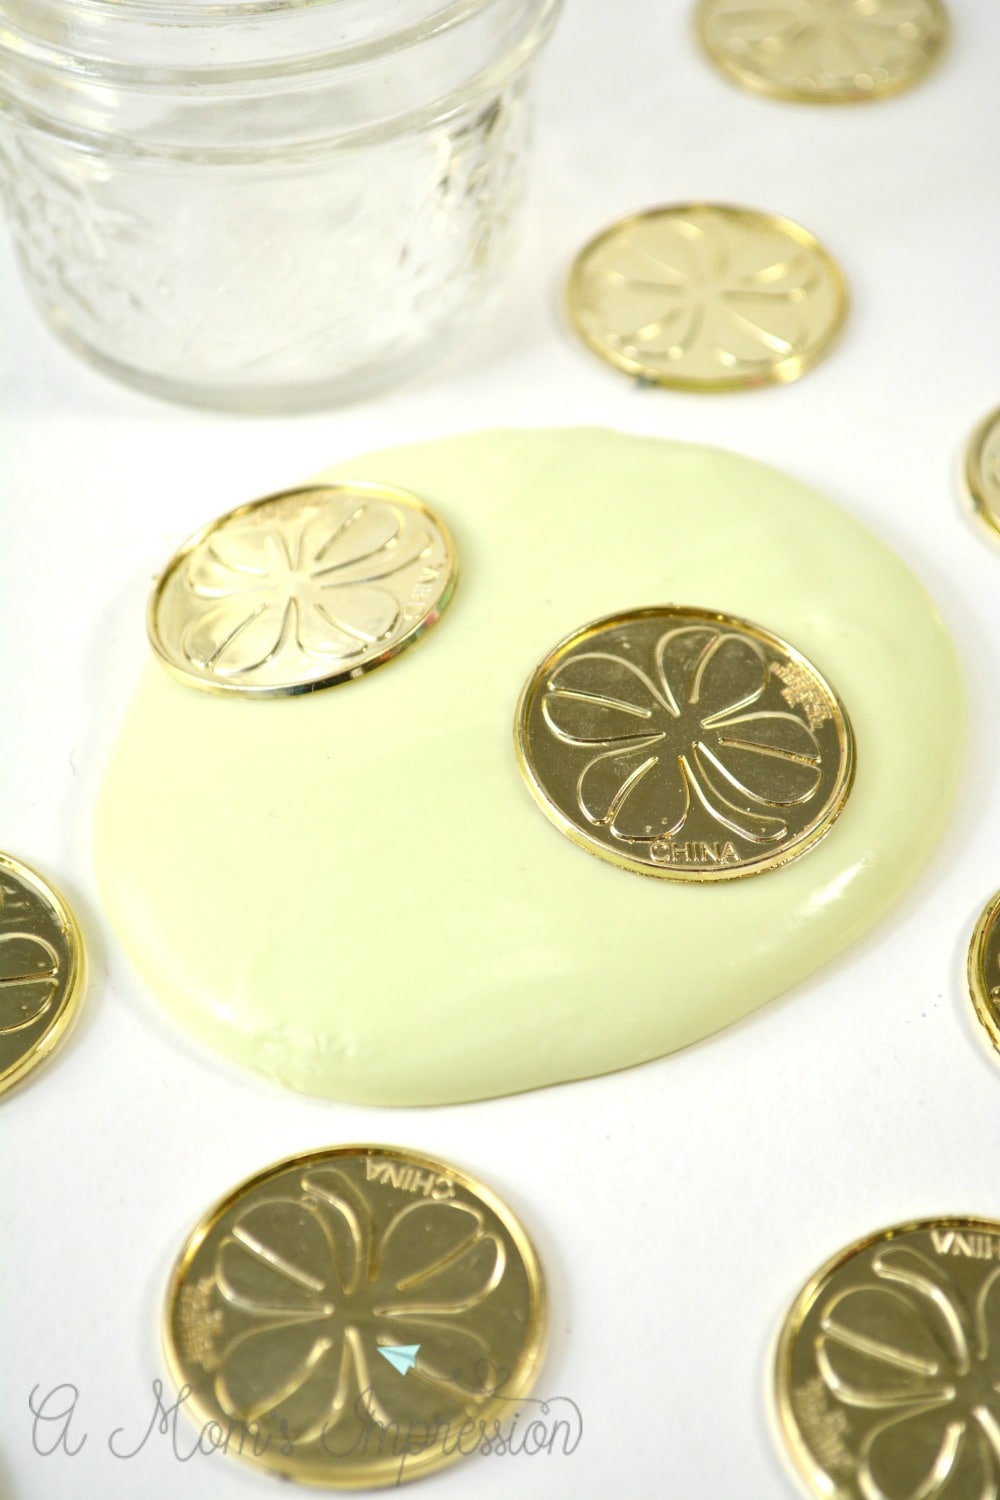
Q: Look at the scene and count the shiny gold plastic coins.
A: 9